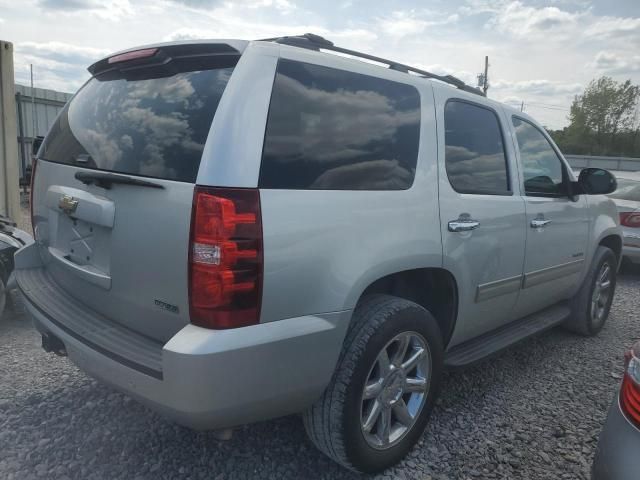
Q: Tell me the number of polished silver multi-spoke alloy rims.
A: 2